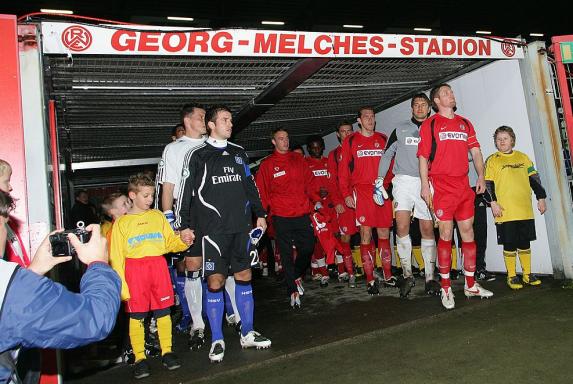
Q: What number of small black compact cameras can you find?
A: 1